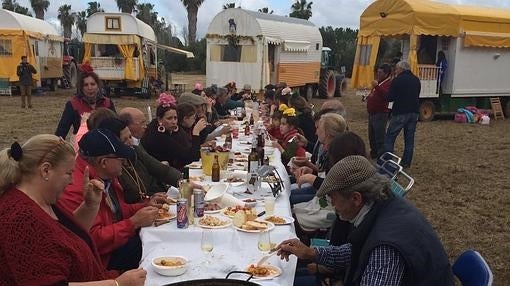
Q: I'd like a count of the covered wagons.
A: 4